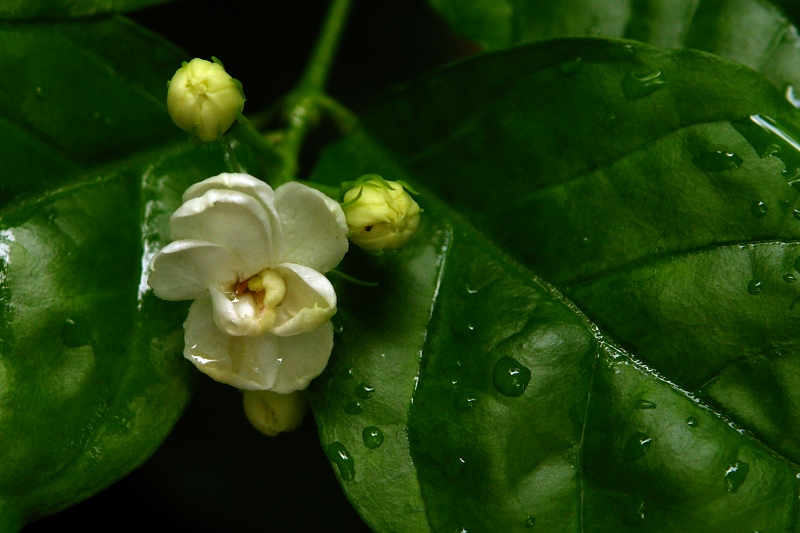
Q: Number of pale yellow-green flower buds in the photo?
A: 3